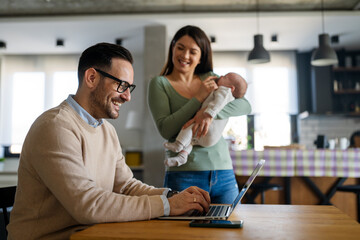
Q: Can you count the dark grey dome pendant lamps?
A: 2